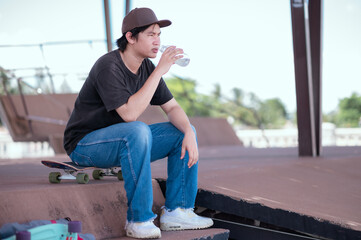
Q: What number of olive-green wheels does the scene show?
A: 4